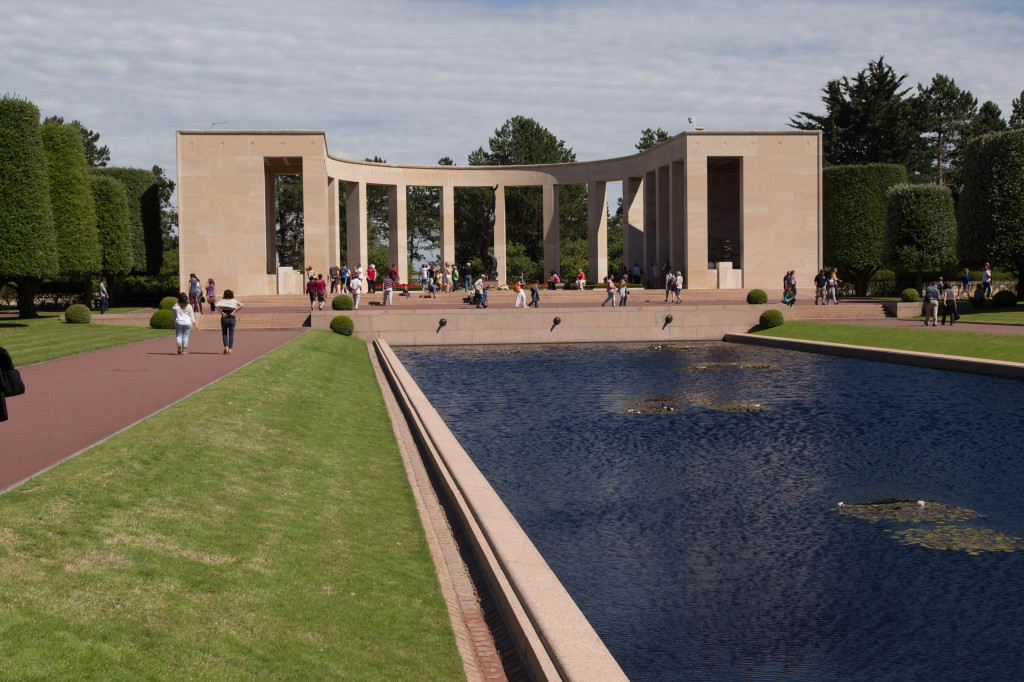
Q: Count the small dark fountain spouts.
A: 3